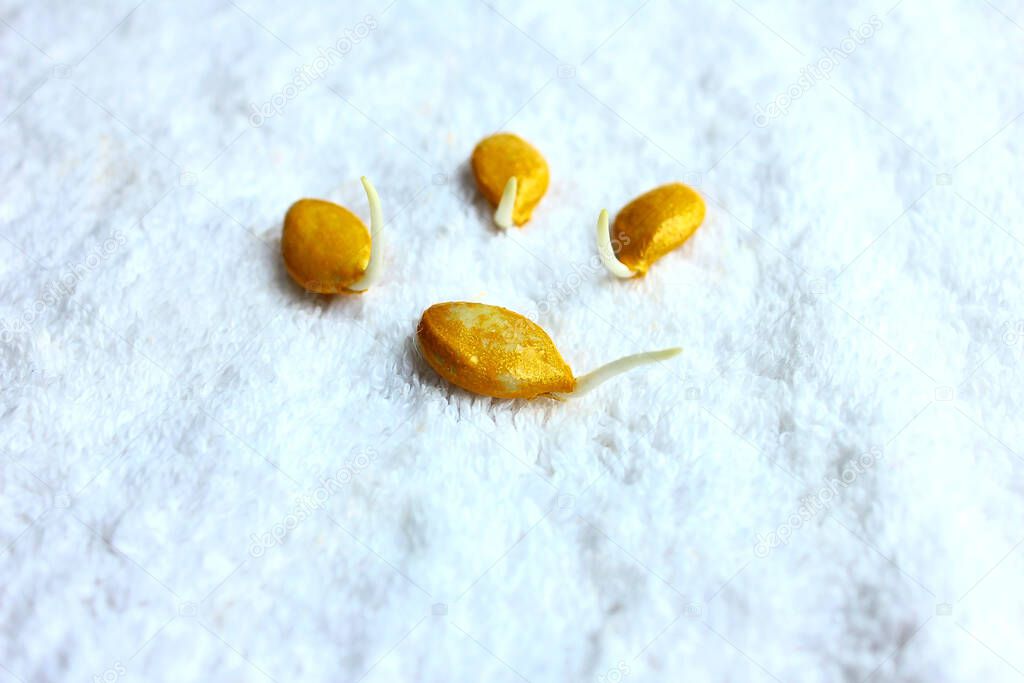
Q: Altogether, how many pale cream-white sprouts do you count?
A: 4